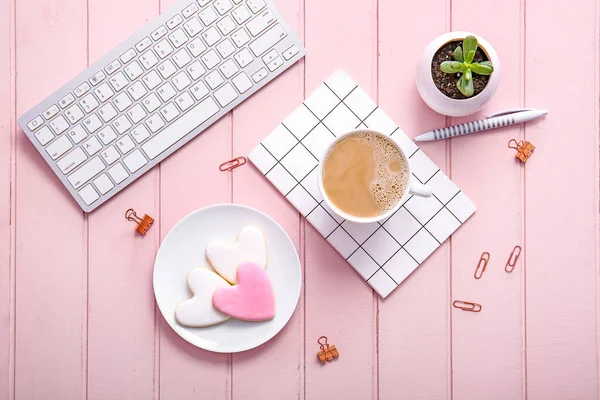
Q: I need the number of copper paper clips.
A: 4